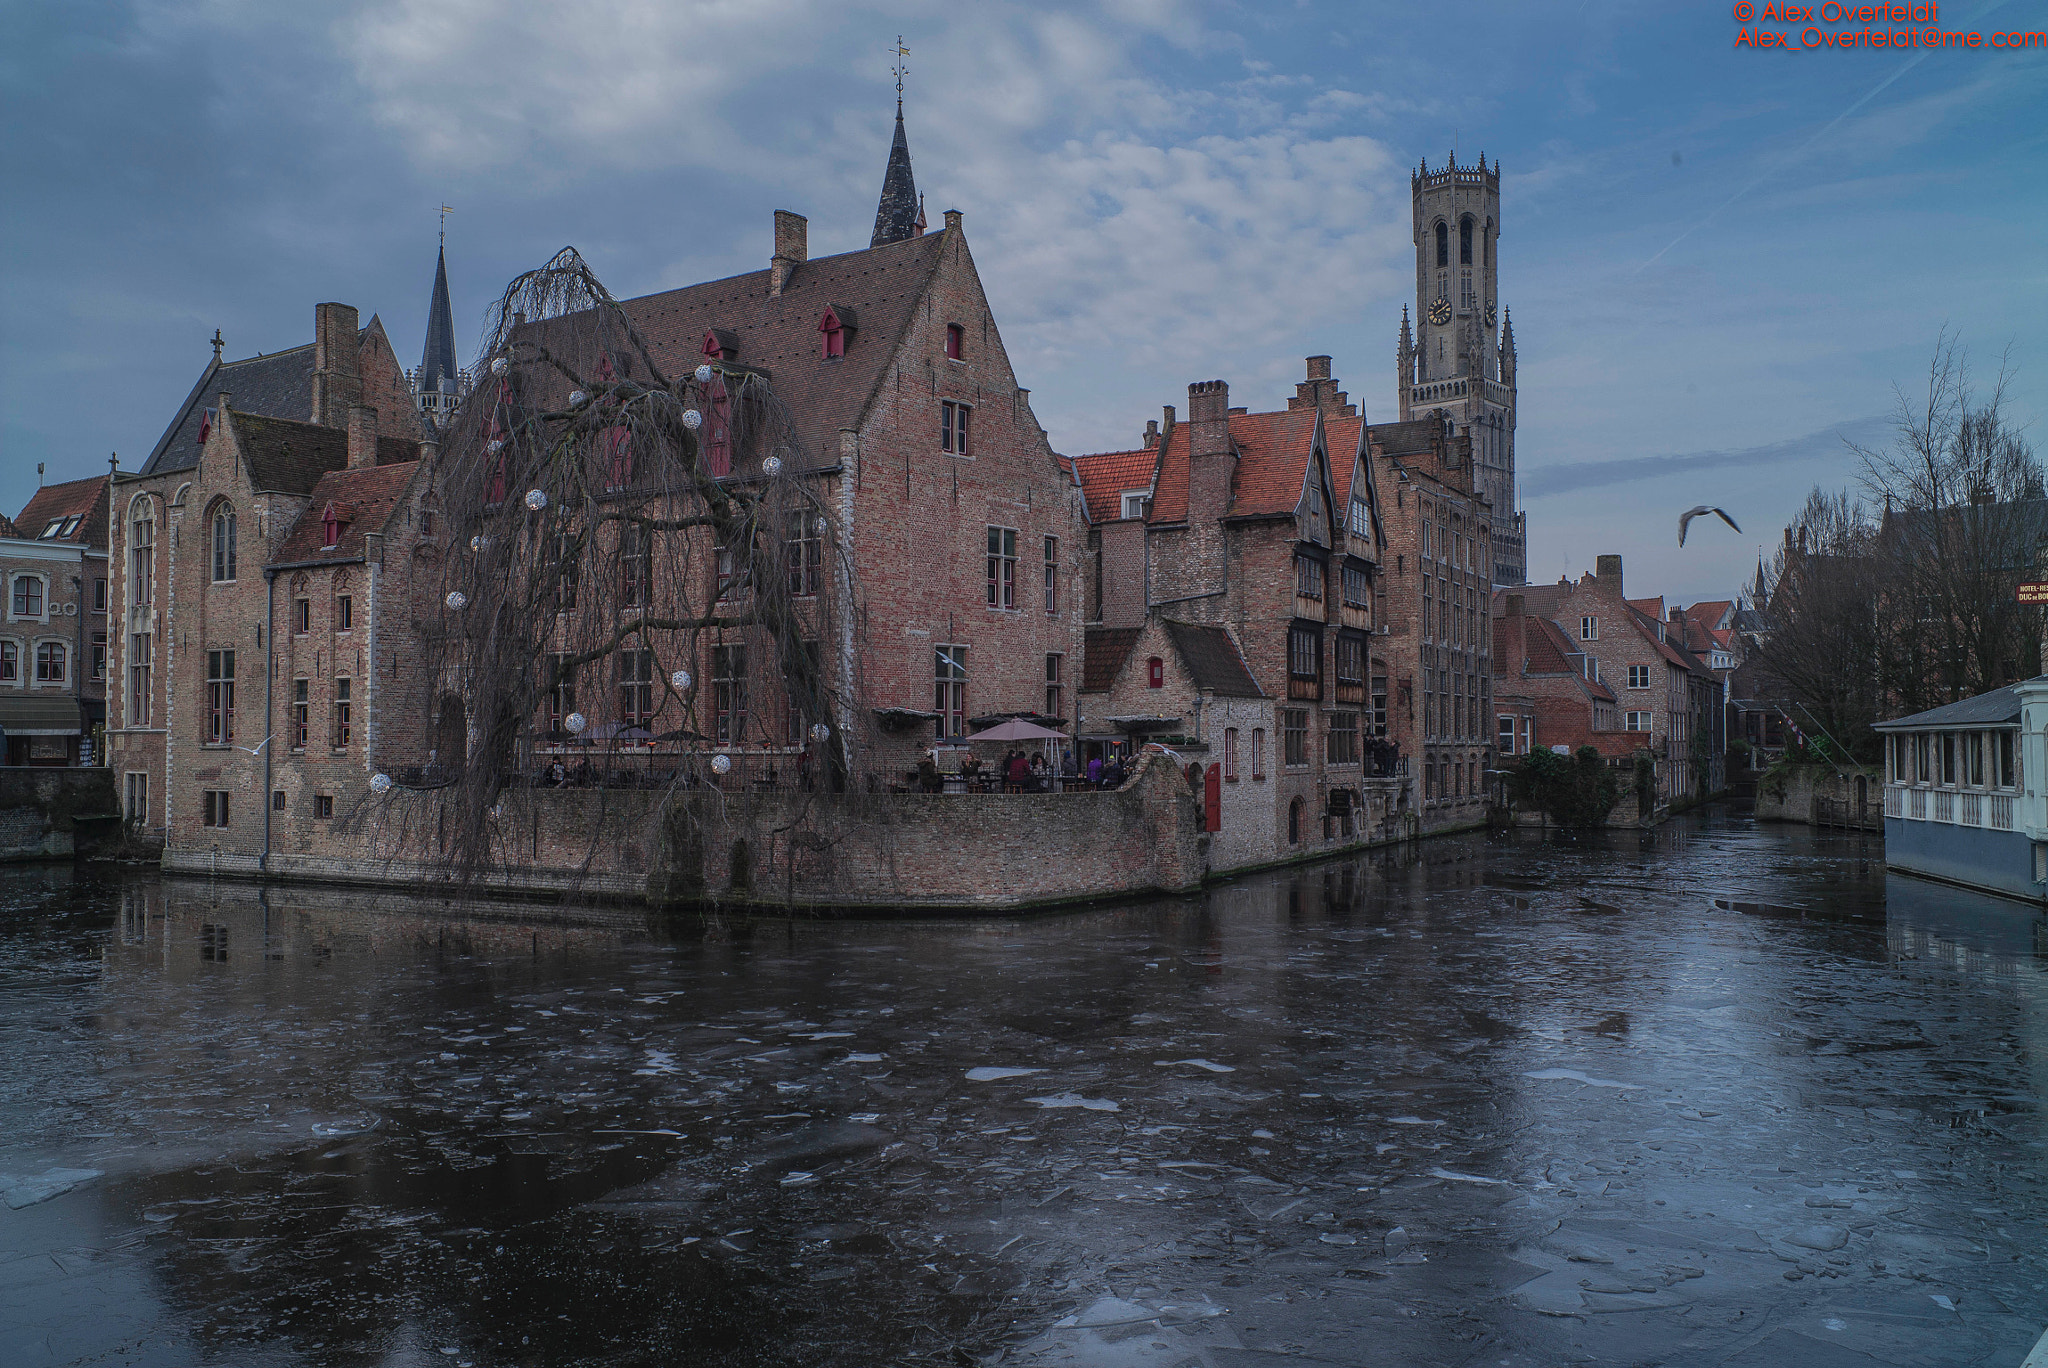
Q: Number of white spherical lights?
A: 15